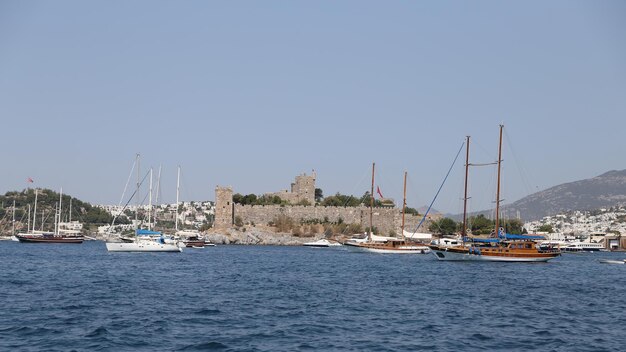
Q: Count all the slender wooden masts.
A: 4